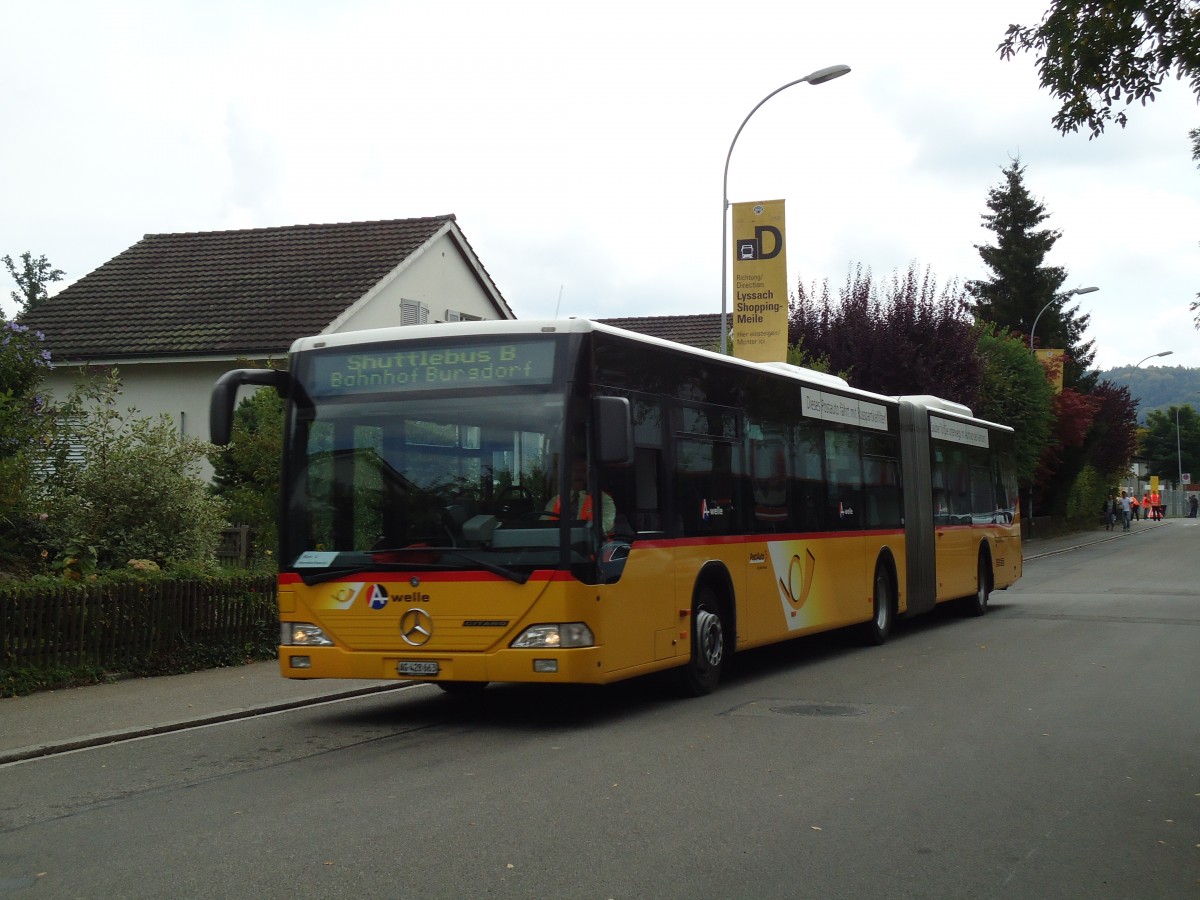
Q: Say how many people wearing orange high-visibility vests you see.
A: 4